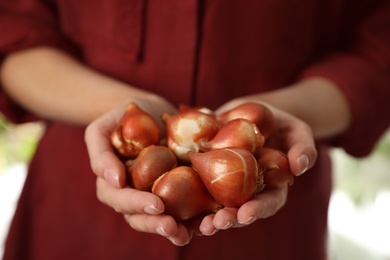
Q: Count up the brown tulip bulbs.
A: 9